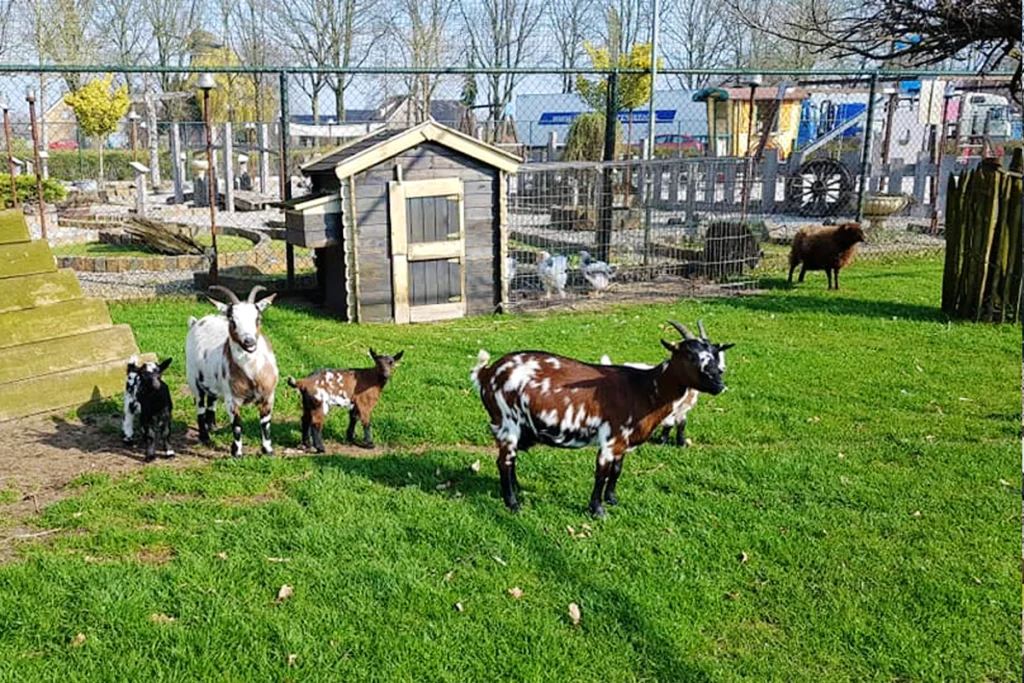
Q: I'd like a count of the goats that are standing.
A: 5